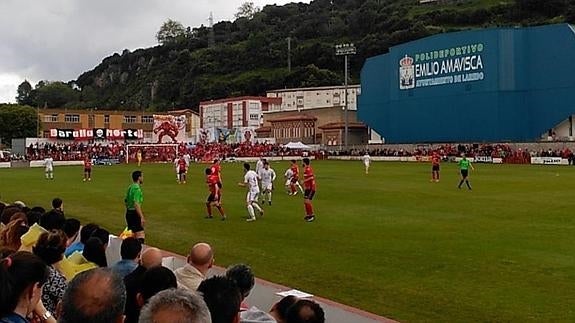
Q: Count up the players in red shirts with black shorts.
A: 7